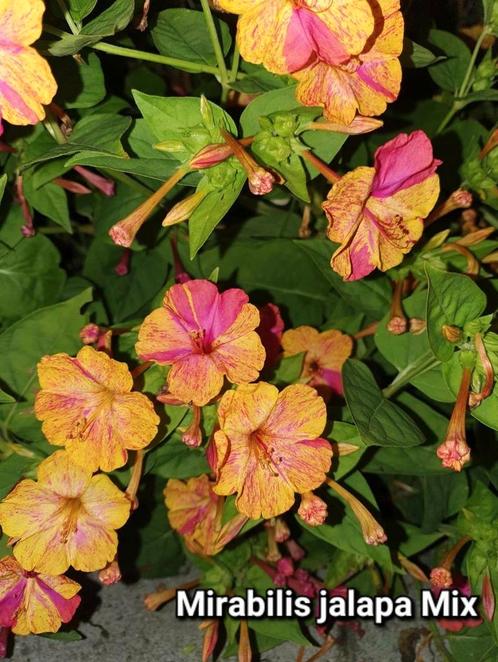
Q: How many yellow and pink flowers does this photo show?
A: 11